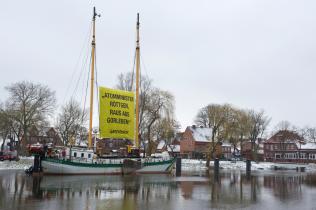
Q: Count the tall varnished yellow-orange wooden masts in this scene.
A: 2